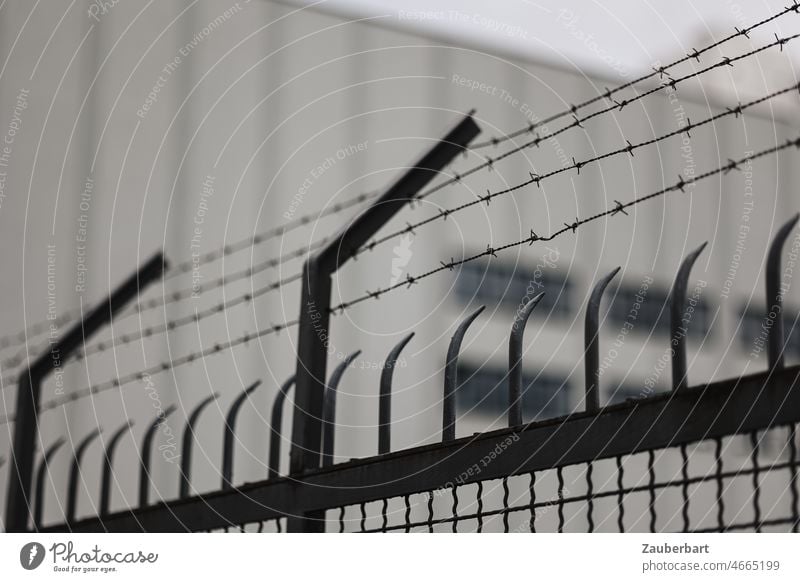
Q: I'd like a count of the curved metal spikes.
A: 14